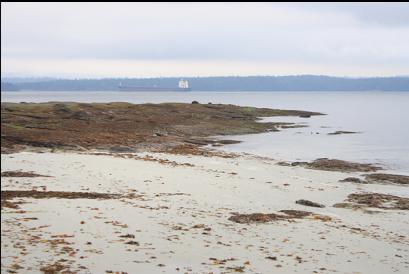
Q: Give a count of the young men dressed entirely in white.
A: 0